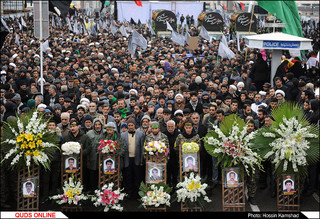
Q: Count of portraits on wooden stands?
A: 7